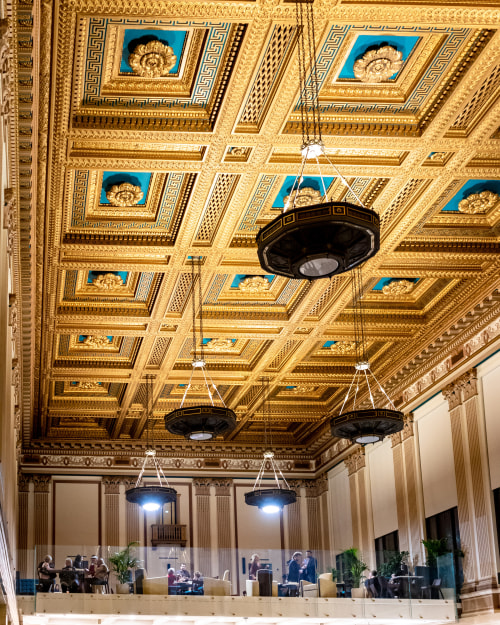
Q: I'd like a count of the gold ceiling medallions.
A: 14